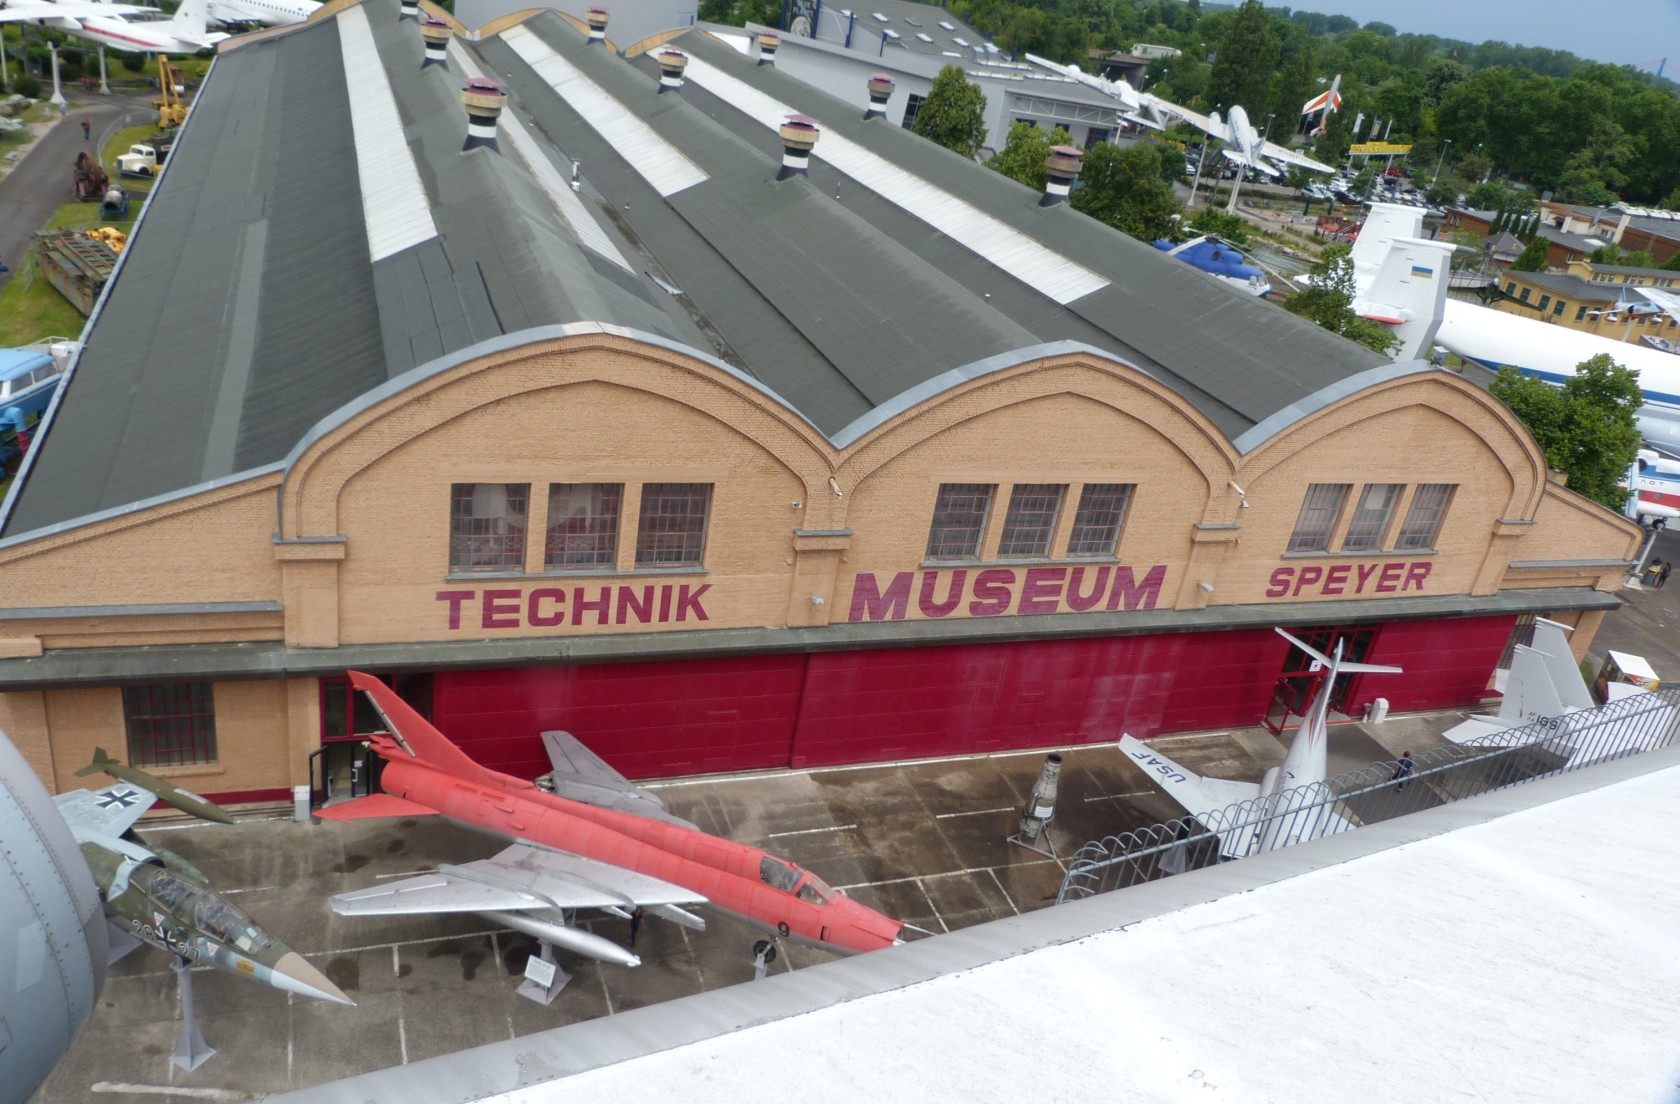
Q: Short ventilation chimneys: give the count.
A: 9